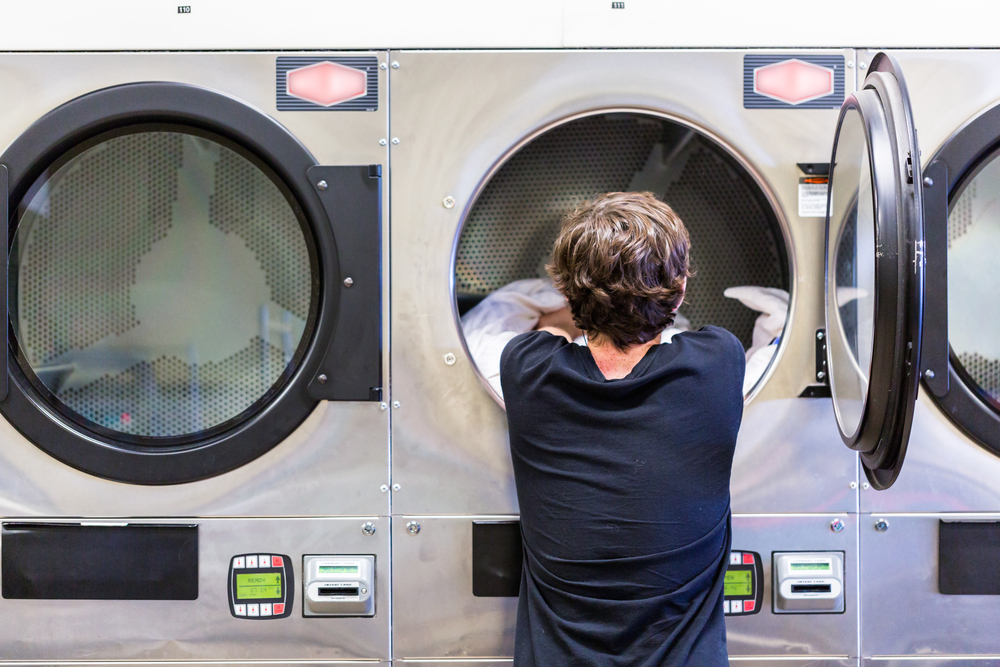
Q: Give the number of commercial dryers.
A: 3